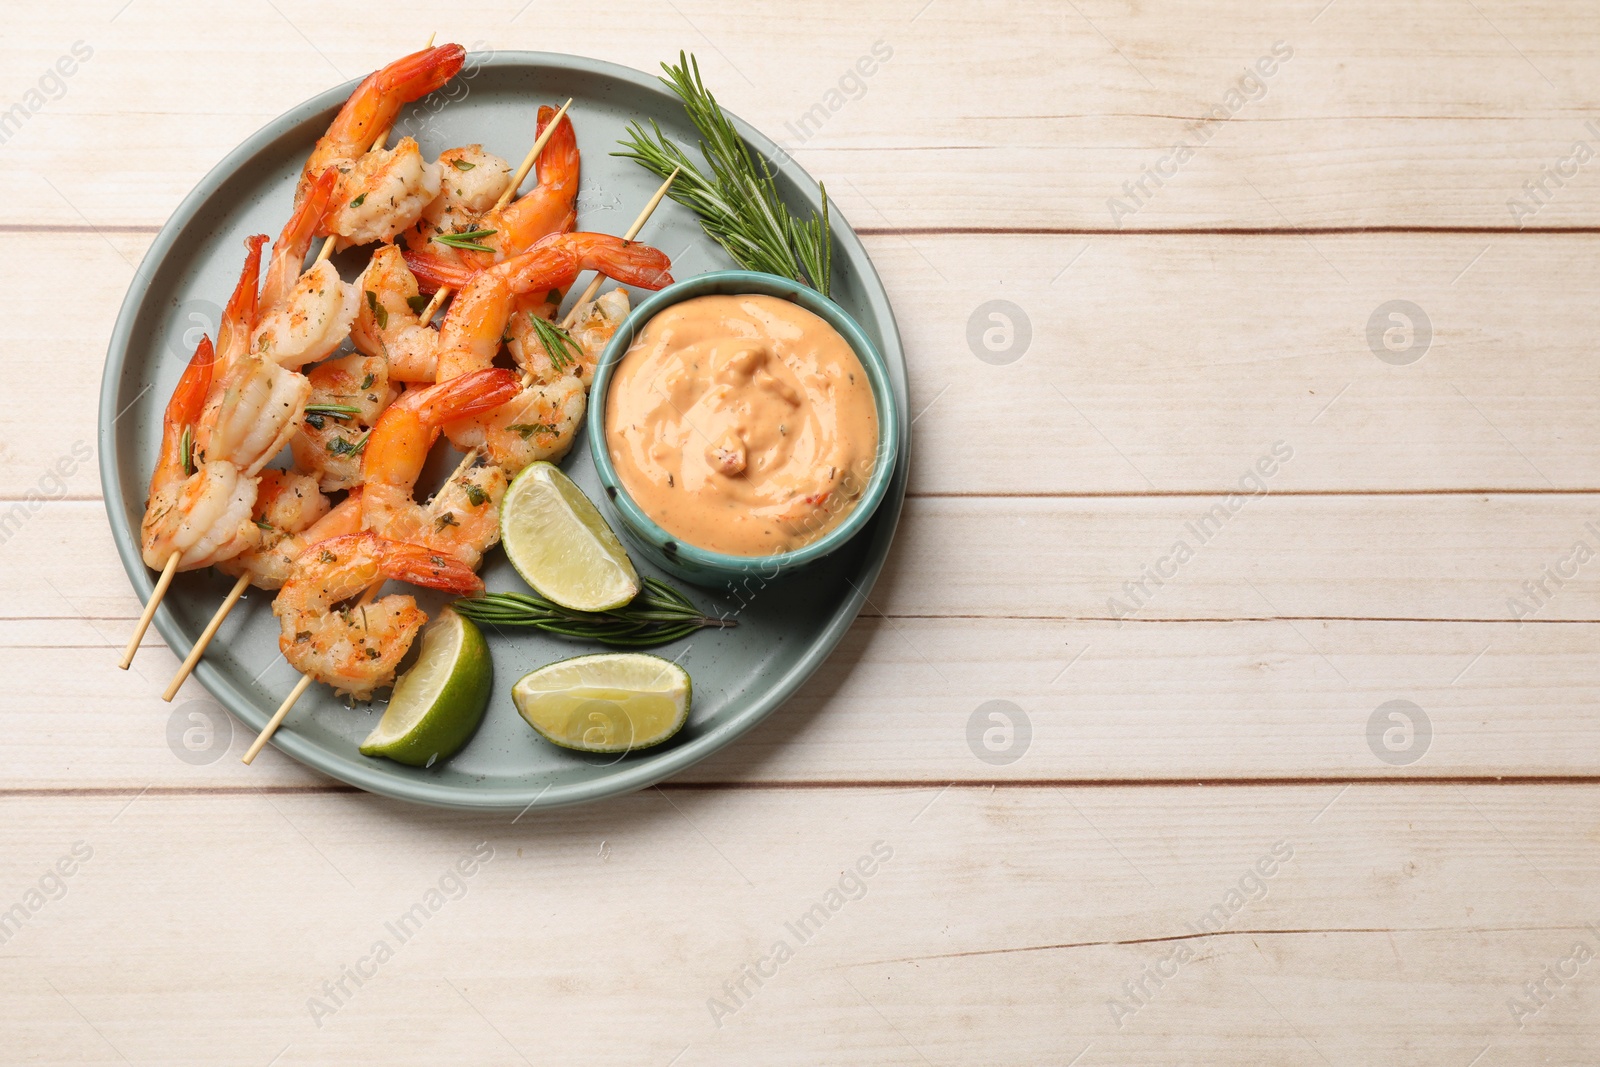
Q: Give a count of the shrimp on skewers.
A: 12